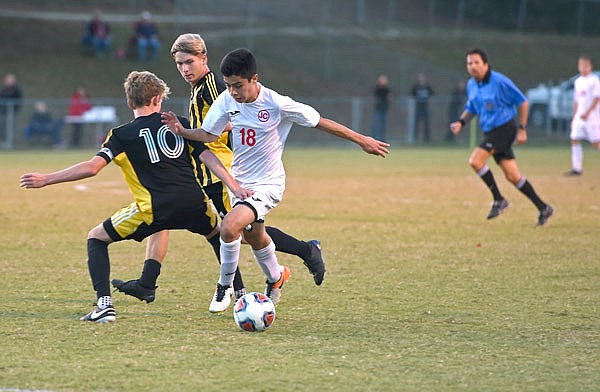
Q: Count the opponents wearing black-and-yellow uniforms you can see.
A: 2